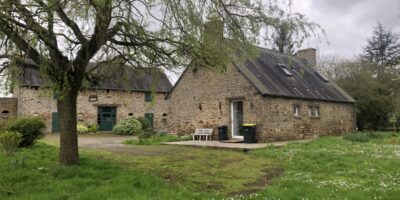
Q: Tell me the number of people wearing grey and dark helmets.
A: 0